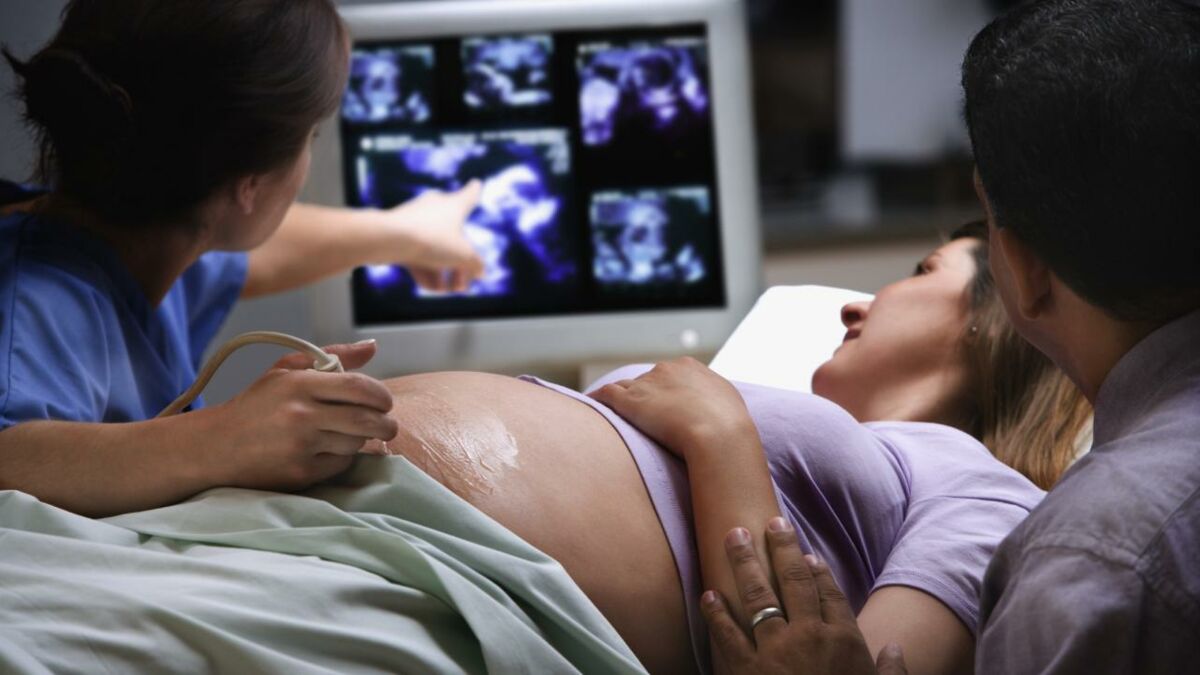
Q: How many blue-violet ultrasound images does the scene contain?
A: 5